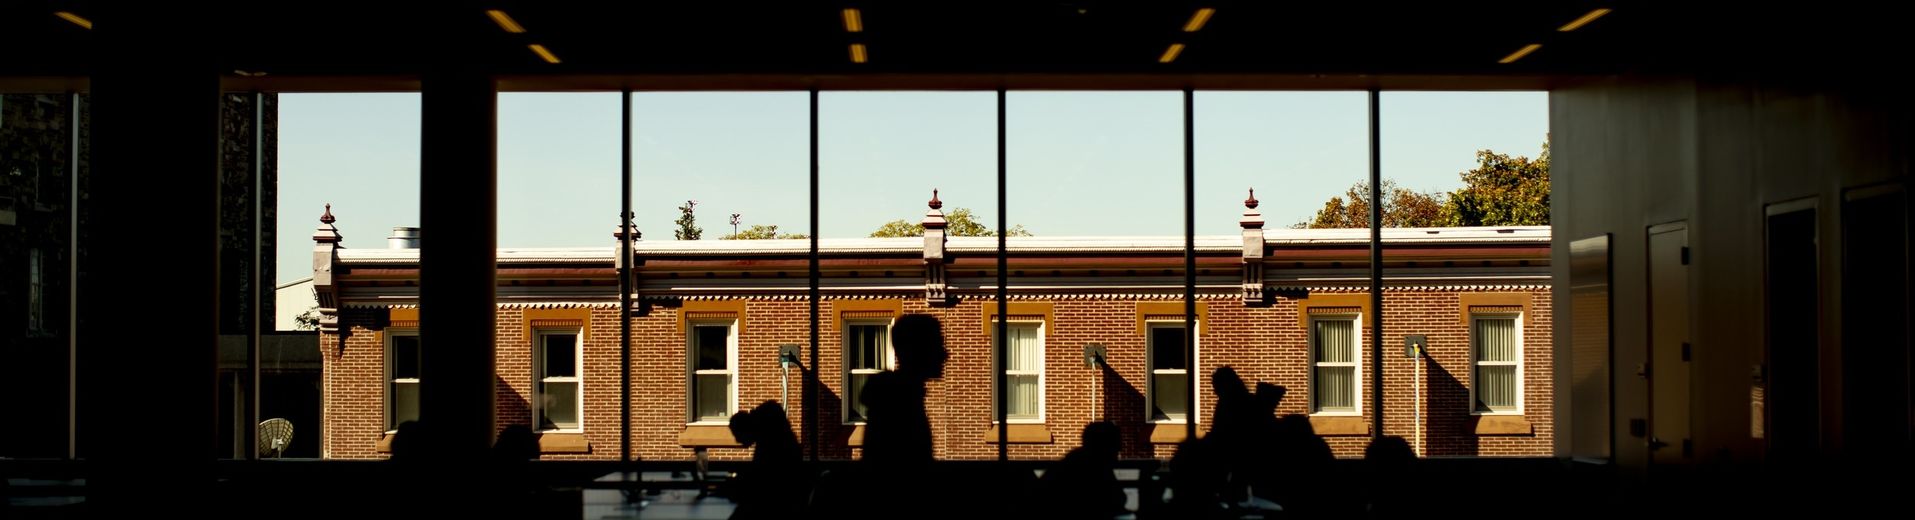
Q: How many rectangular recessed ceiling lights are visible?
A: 9